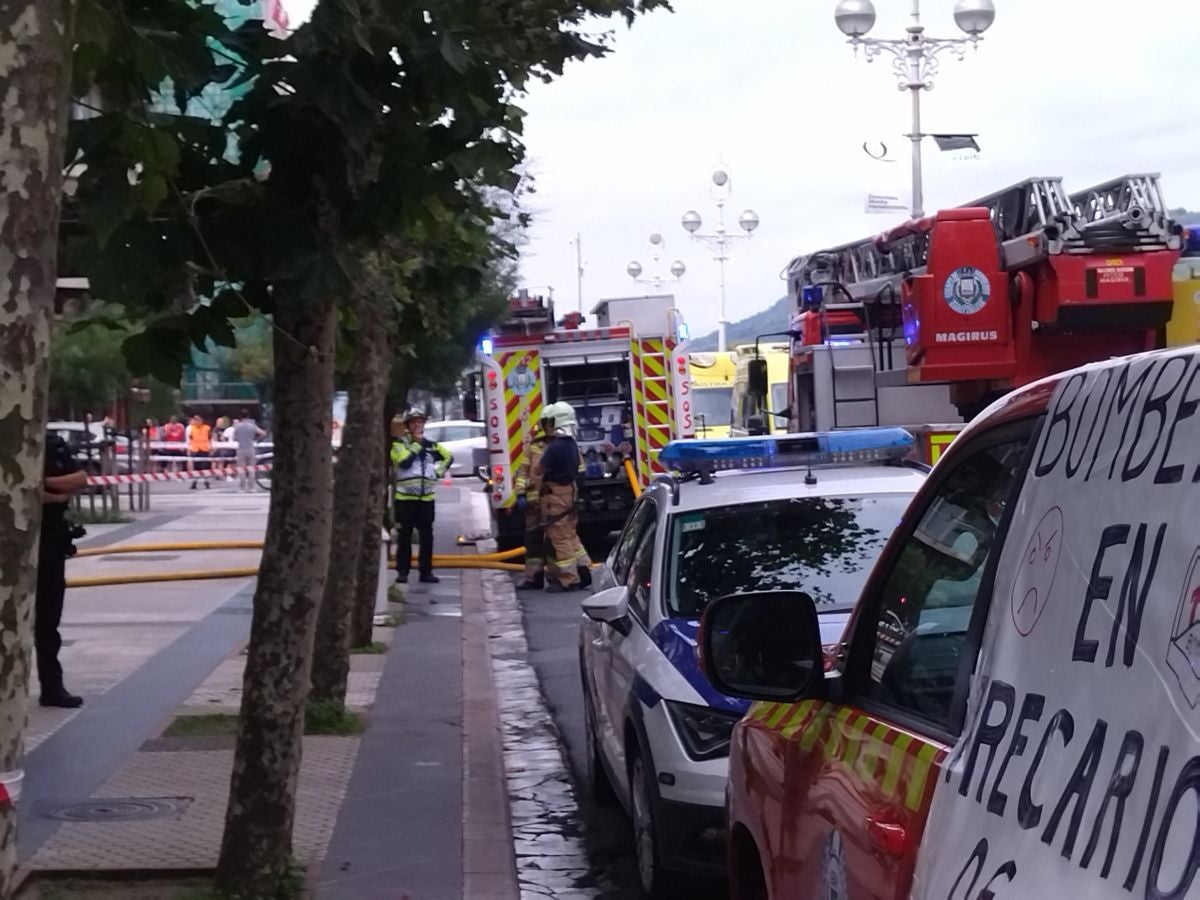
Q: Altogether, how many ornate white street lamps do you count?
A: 3